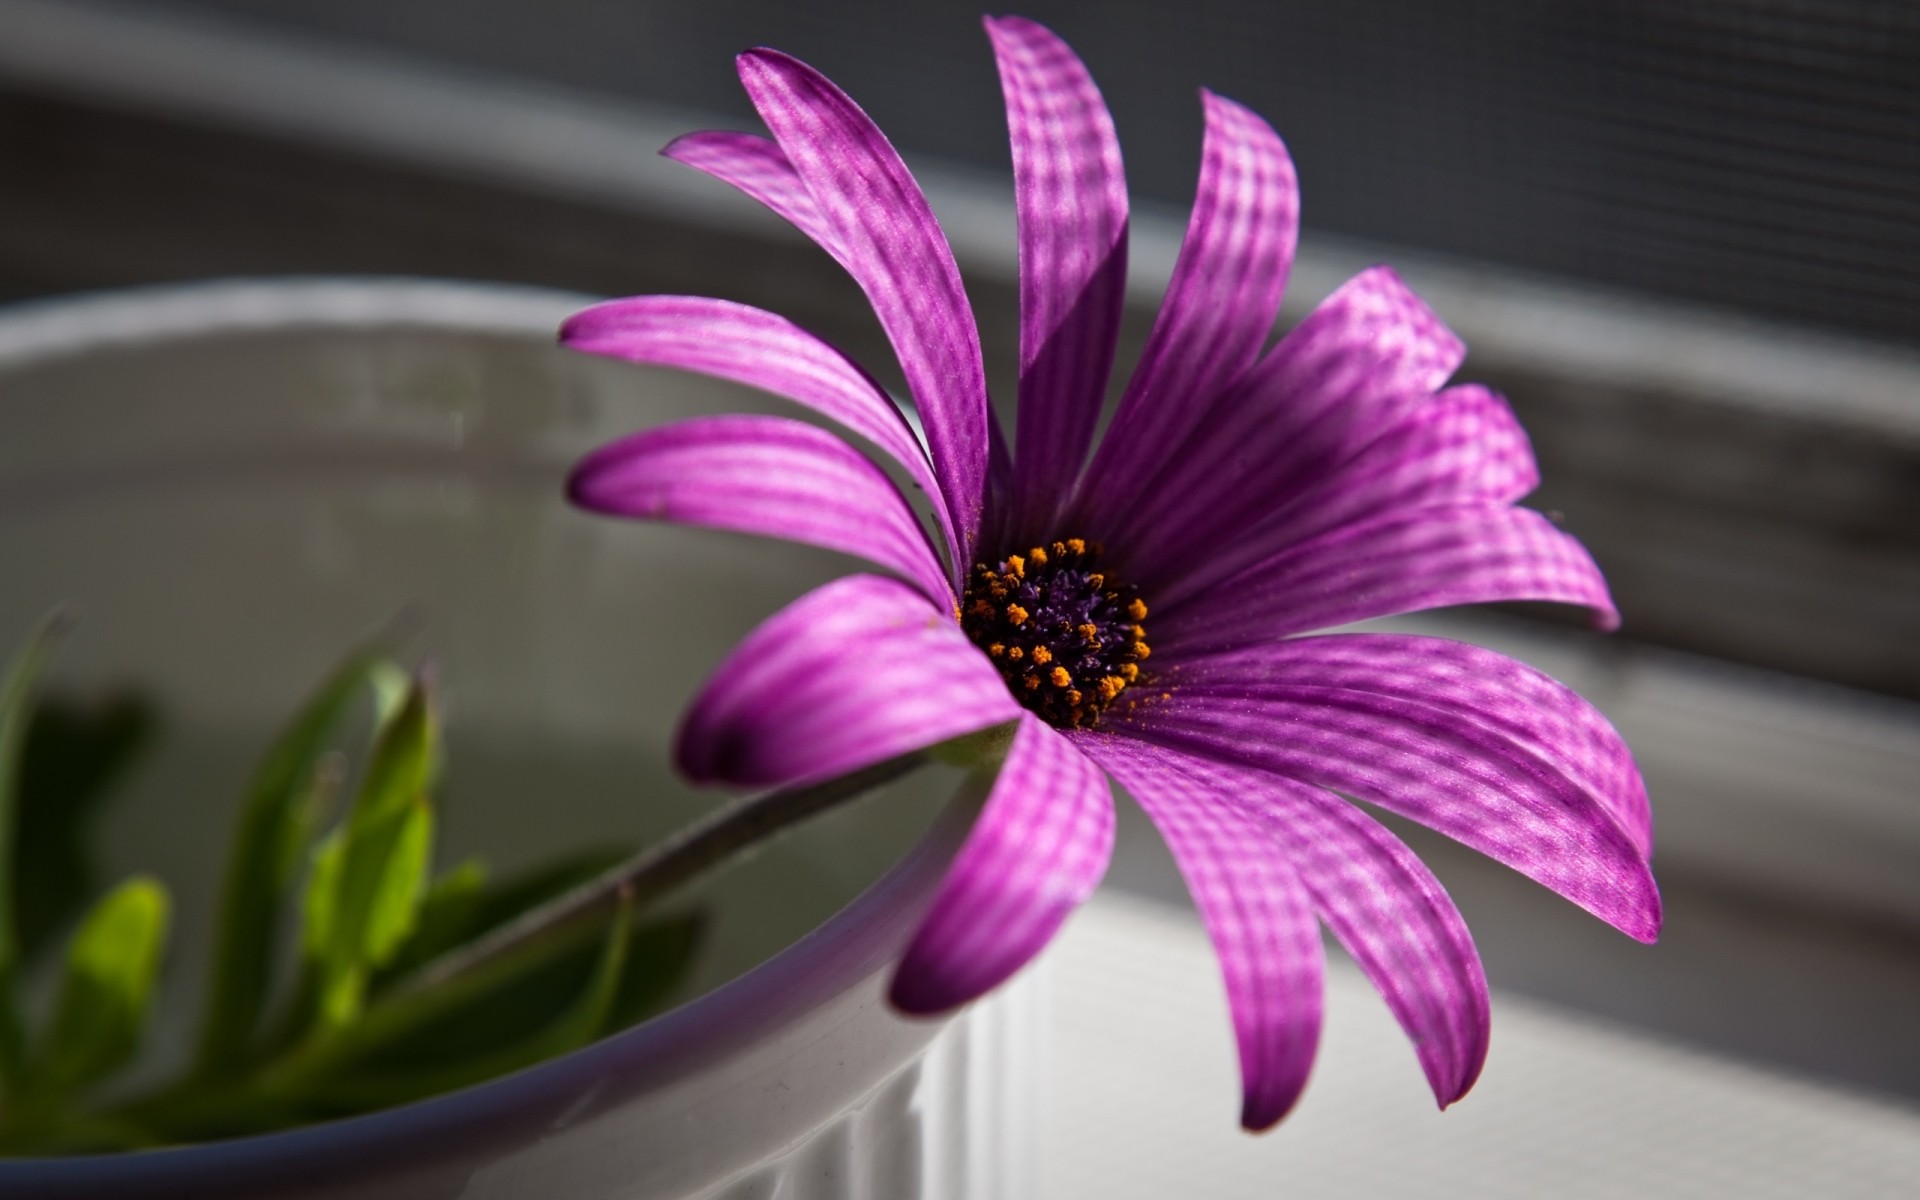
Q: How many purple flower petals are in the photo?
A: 15